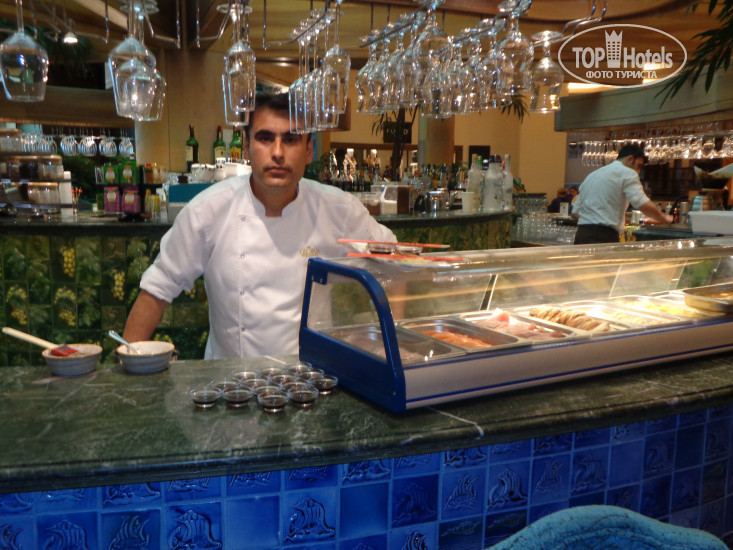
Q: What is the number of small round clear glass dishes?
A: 14